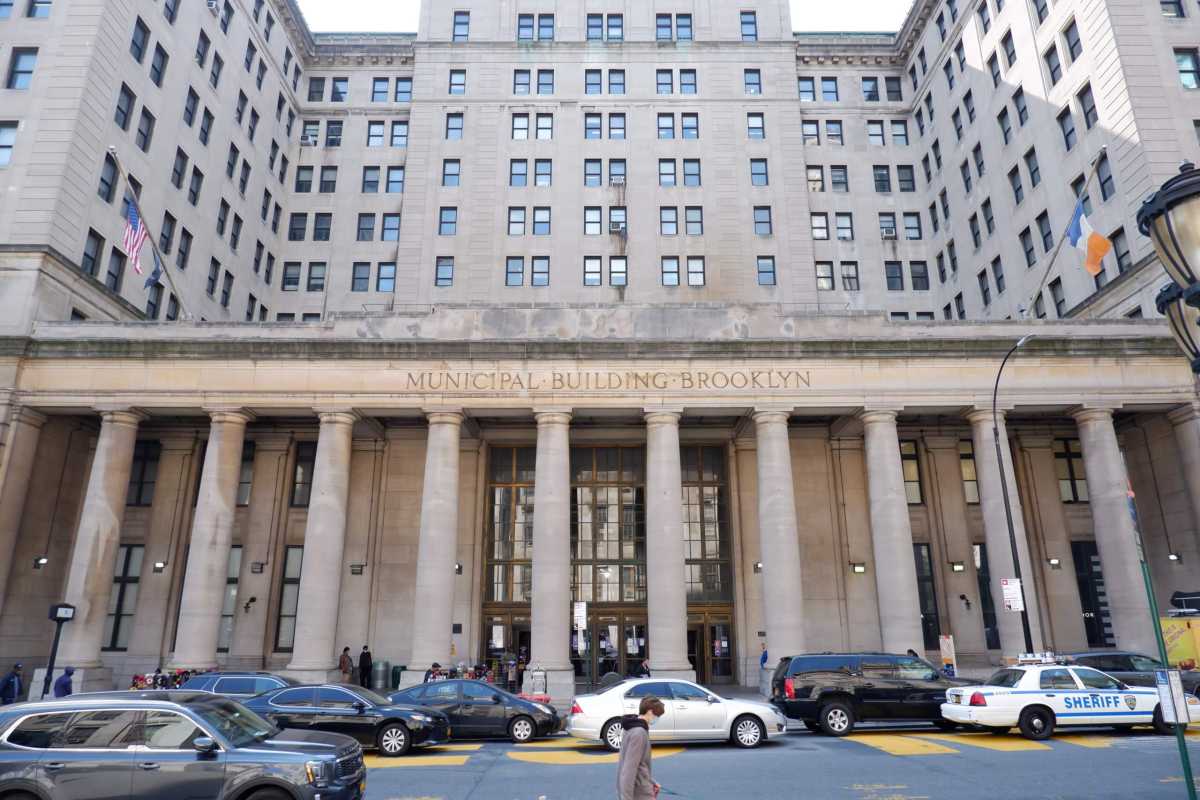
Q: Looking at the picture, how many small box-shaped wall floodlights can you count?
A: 10